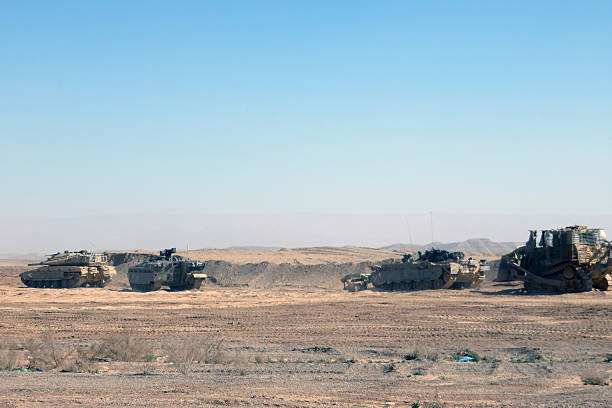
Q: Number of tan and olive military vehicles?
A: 4